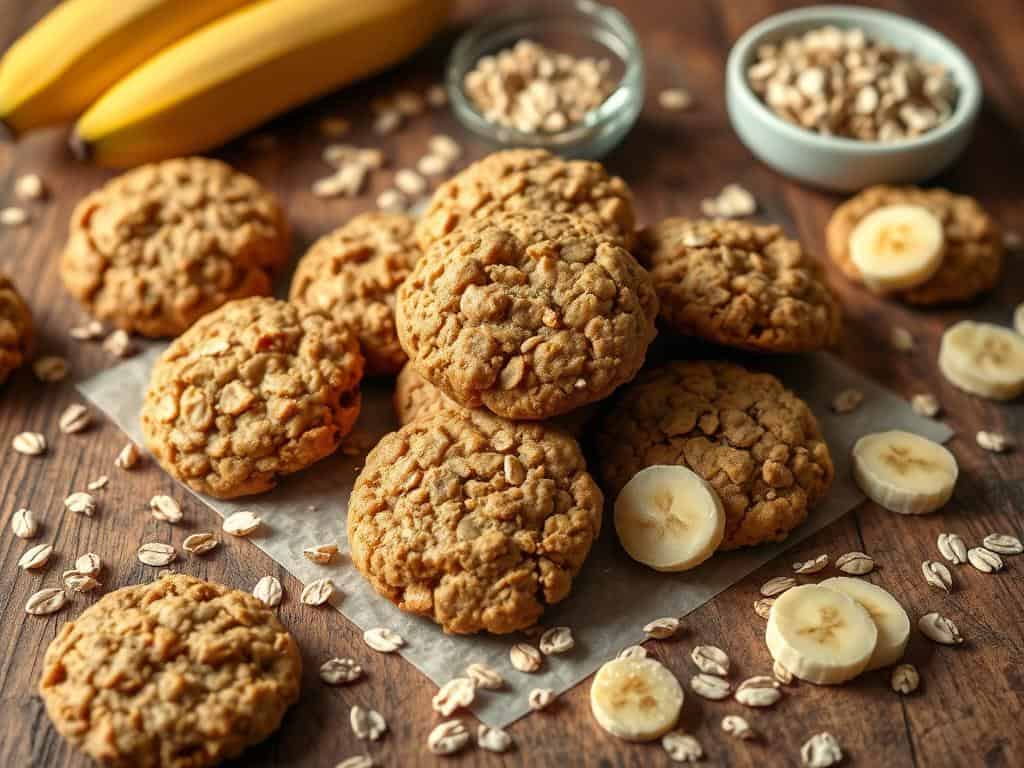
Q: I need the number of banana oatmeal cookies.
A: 12